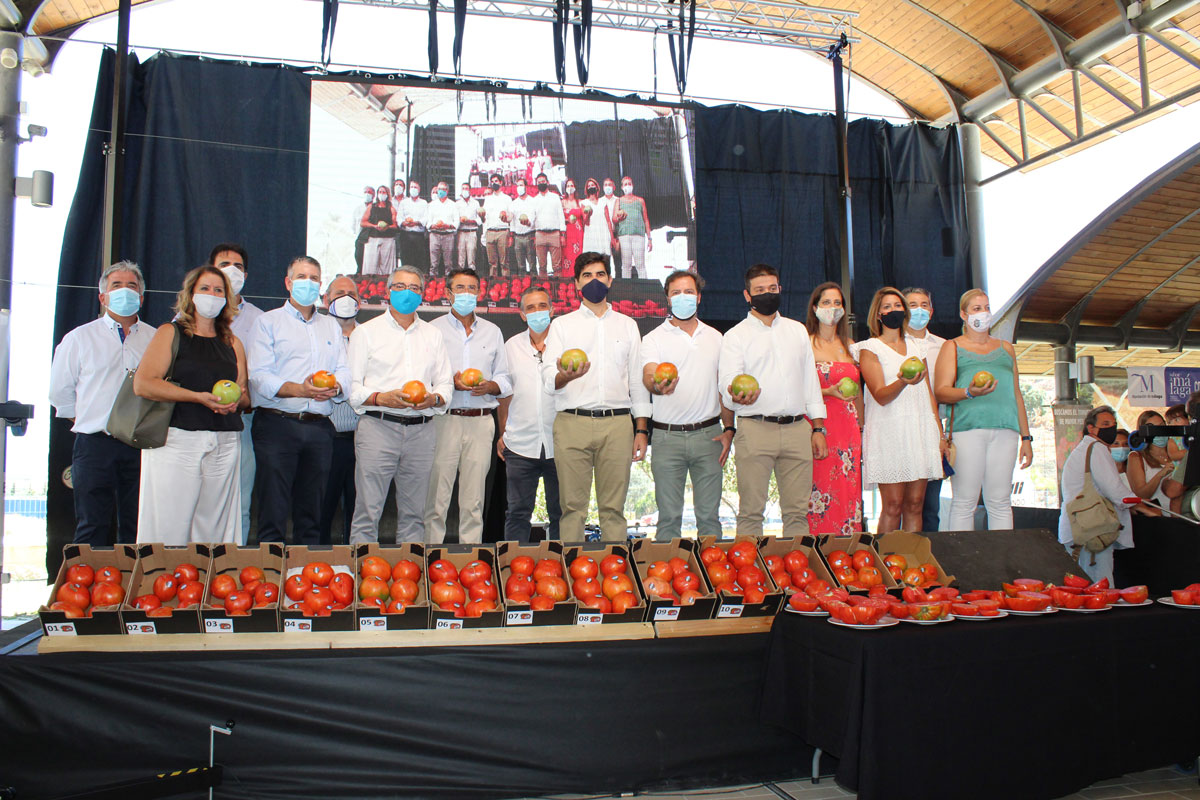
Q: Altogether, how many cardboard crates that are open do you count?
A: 13